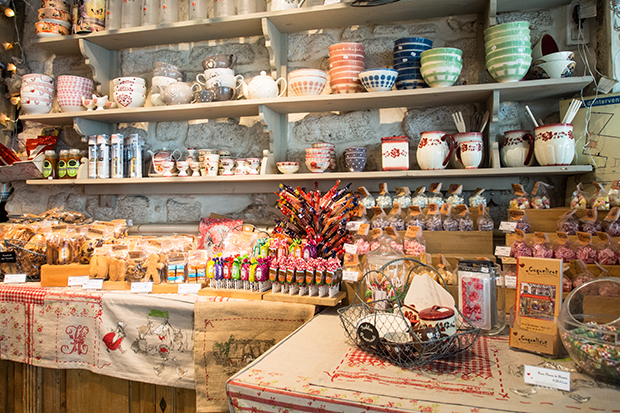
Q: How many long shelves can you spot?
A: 3